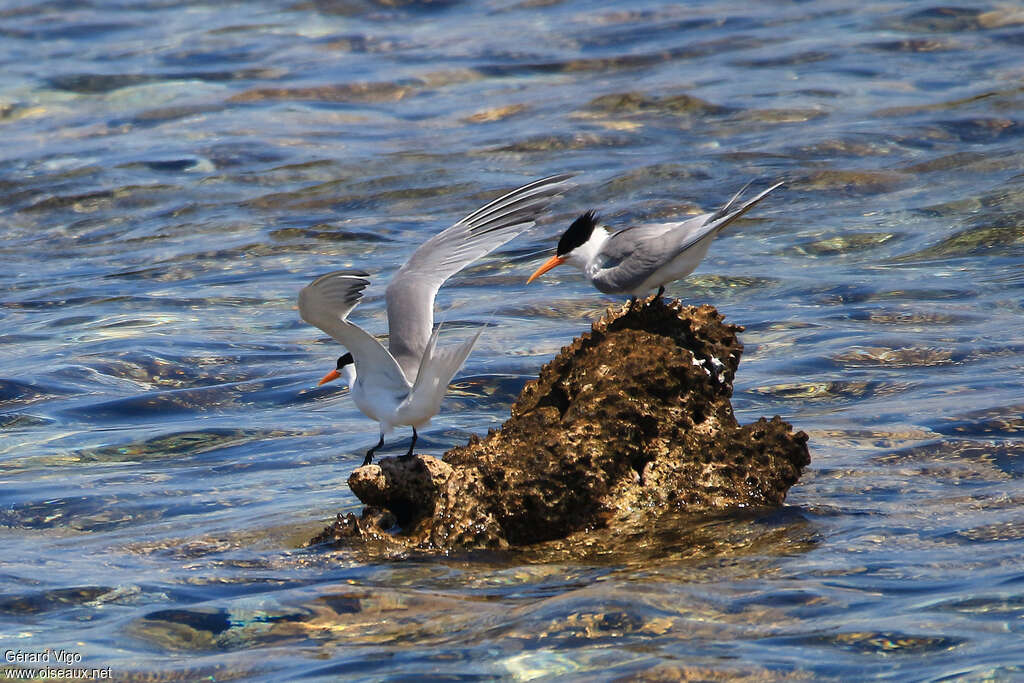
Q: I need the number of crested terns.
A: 2